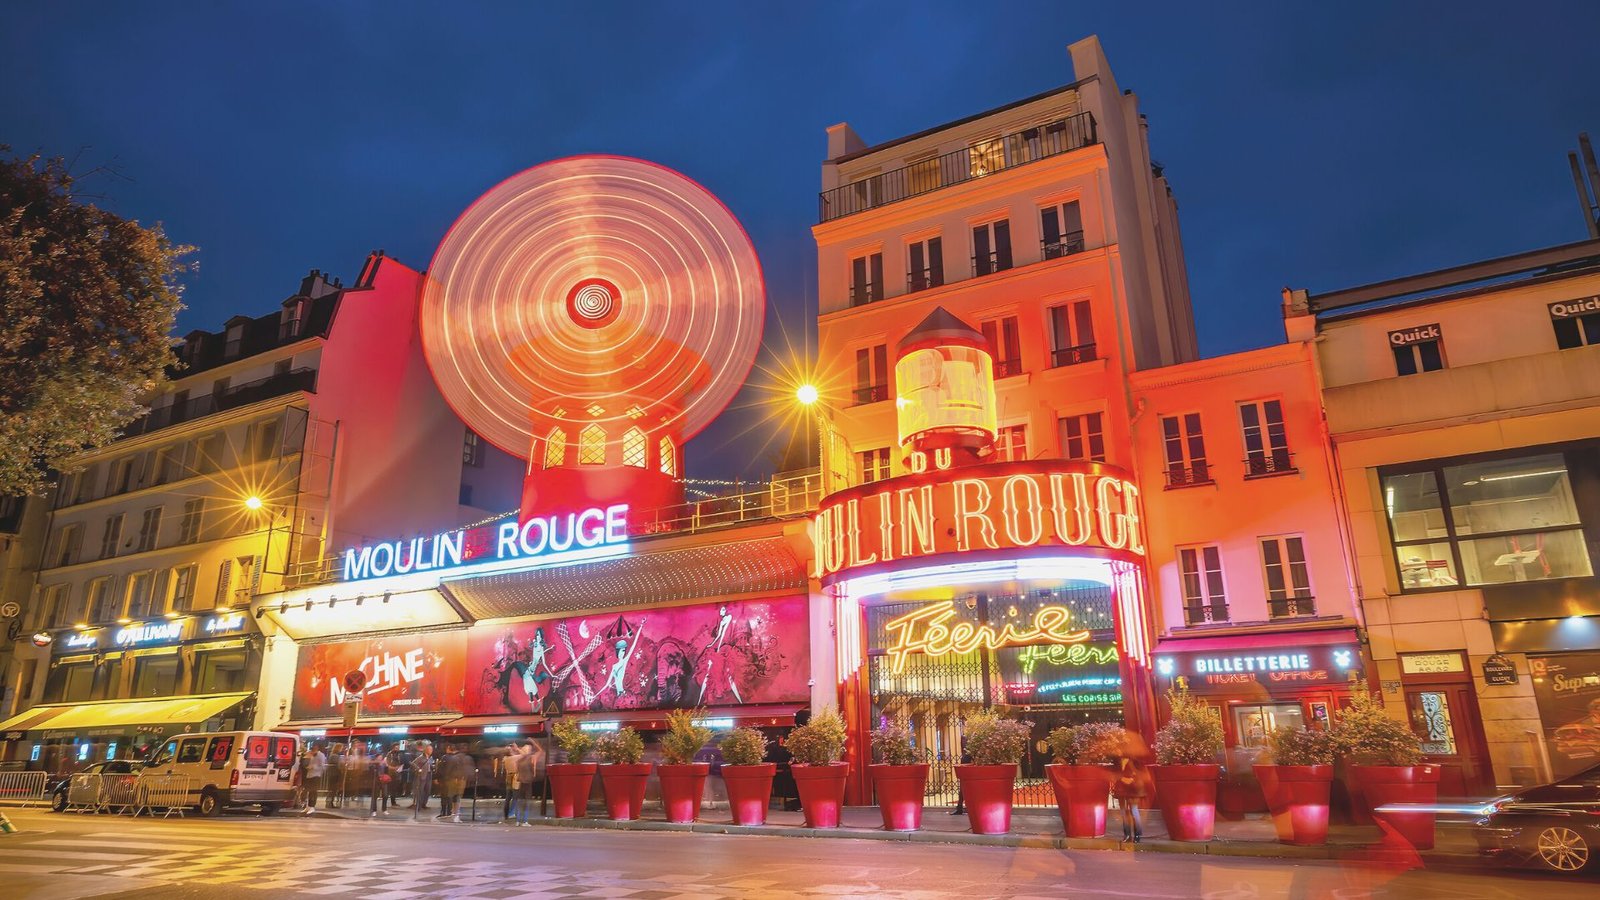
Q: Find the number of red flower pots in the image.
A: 11